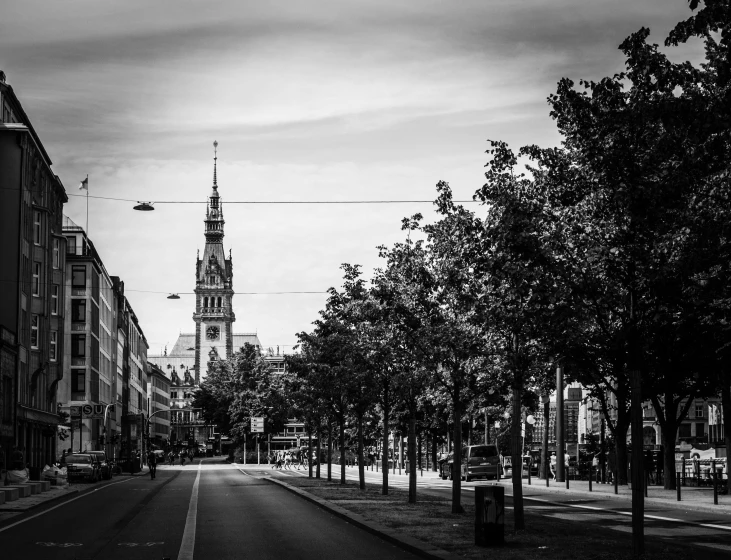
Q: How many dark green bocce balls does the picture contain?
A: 0